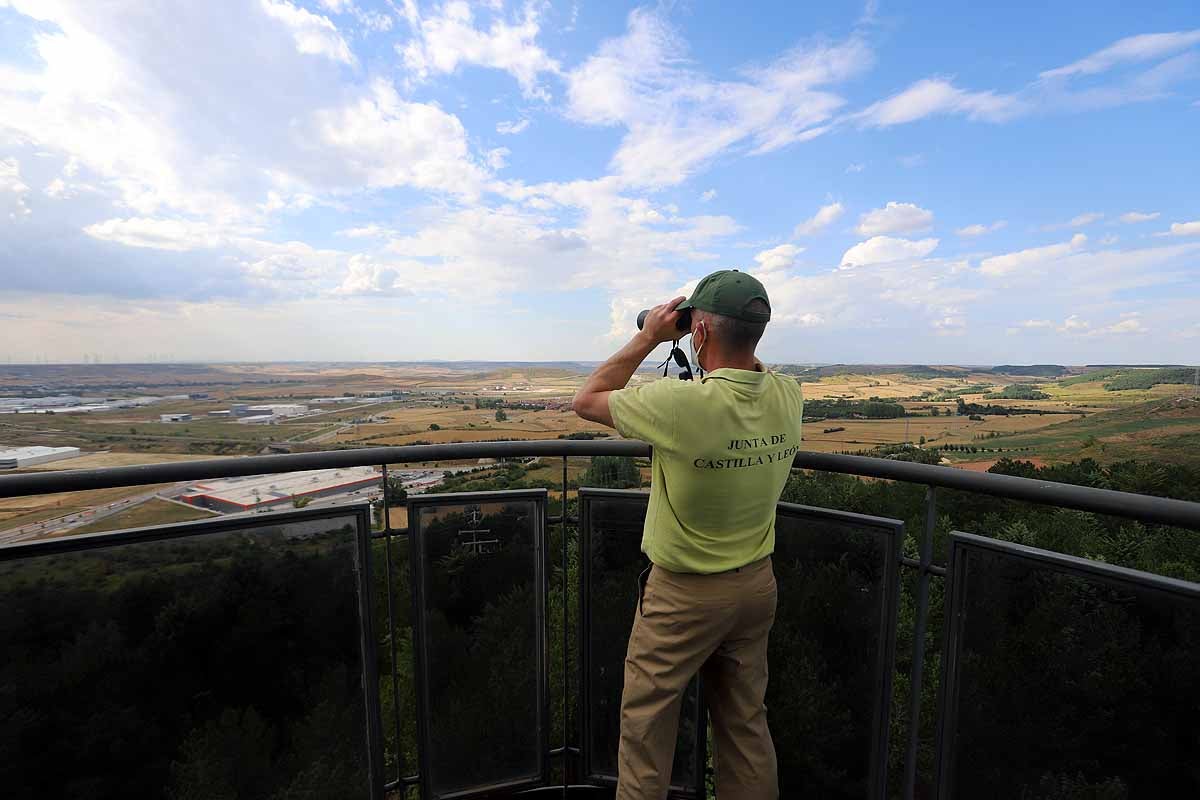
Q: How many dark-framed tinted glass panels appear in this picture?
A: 5